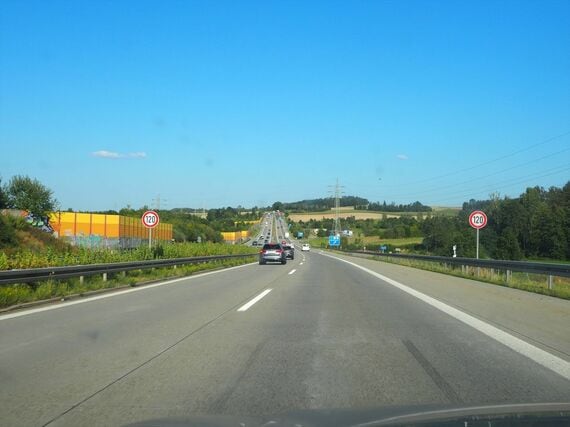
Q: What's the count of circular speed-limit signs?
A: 2